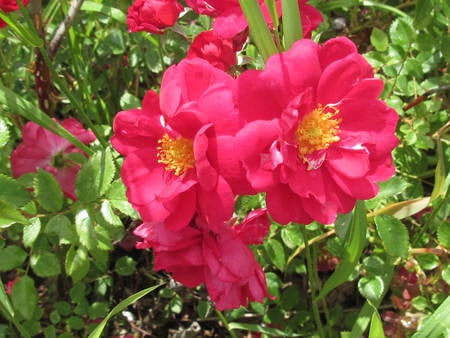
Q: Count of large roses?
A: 2